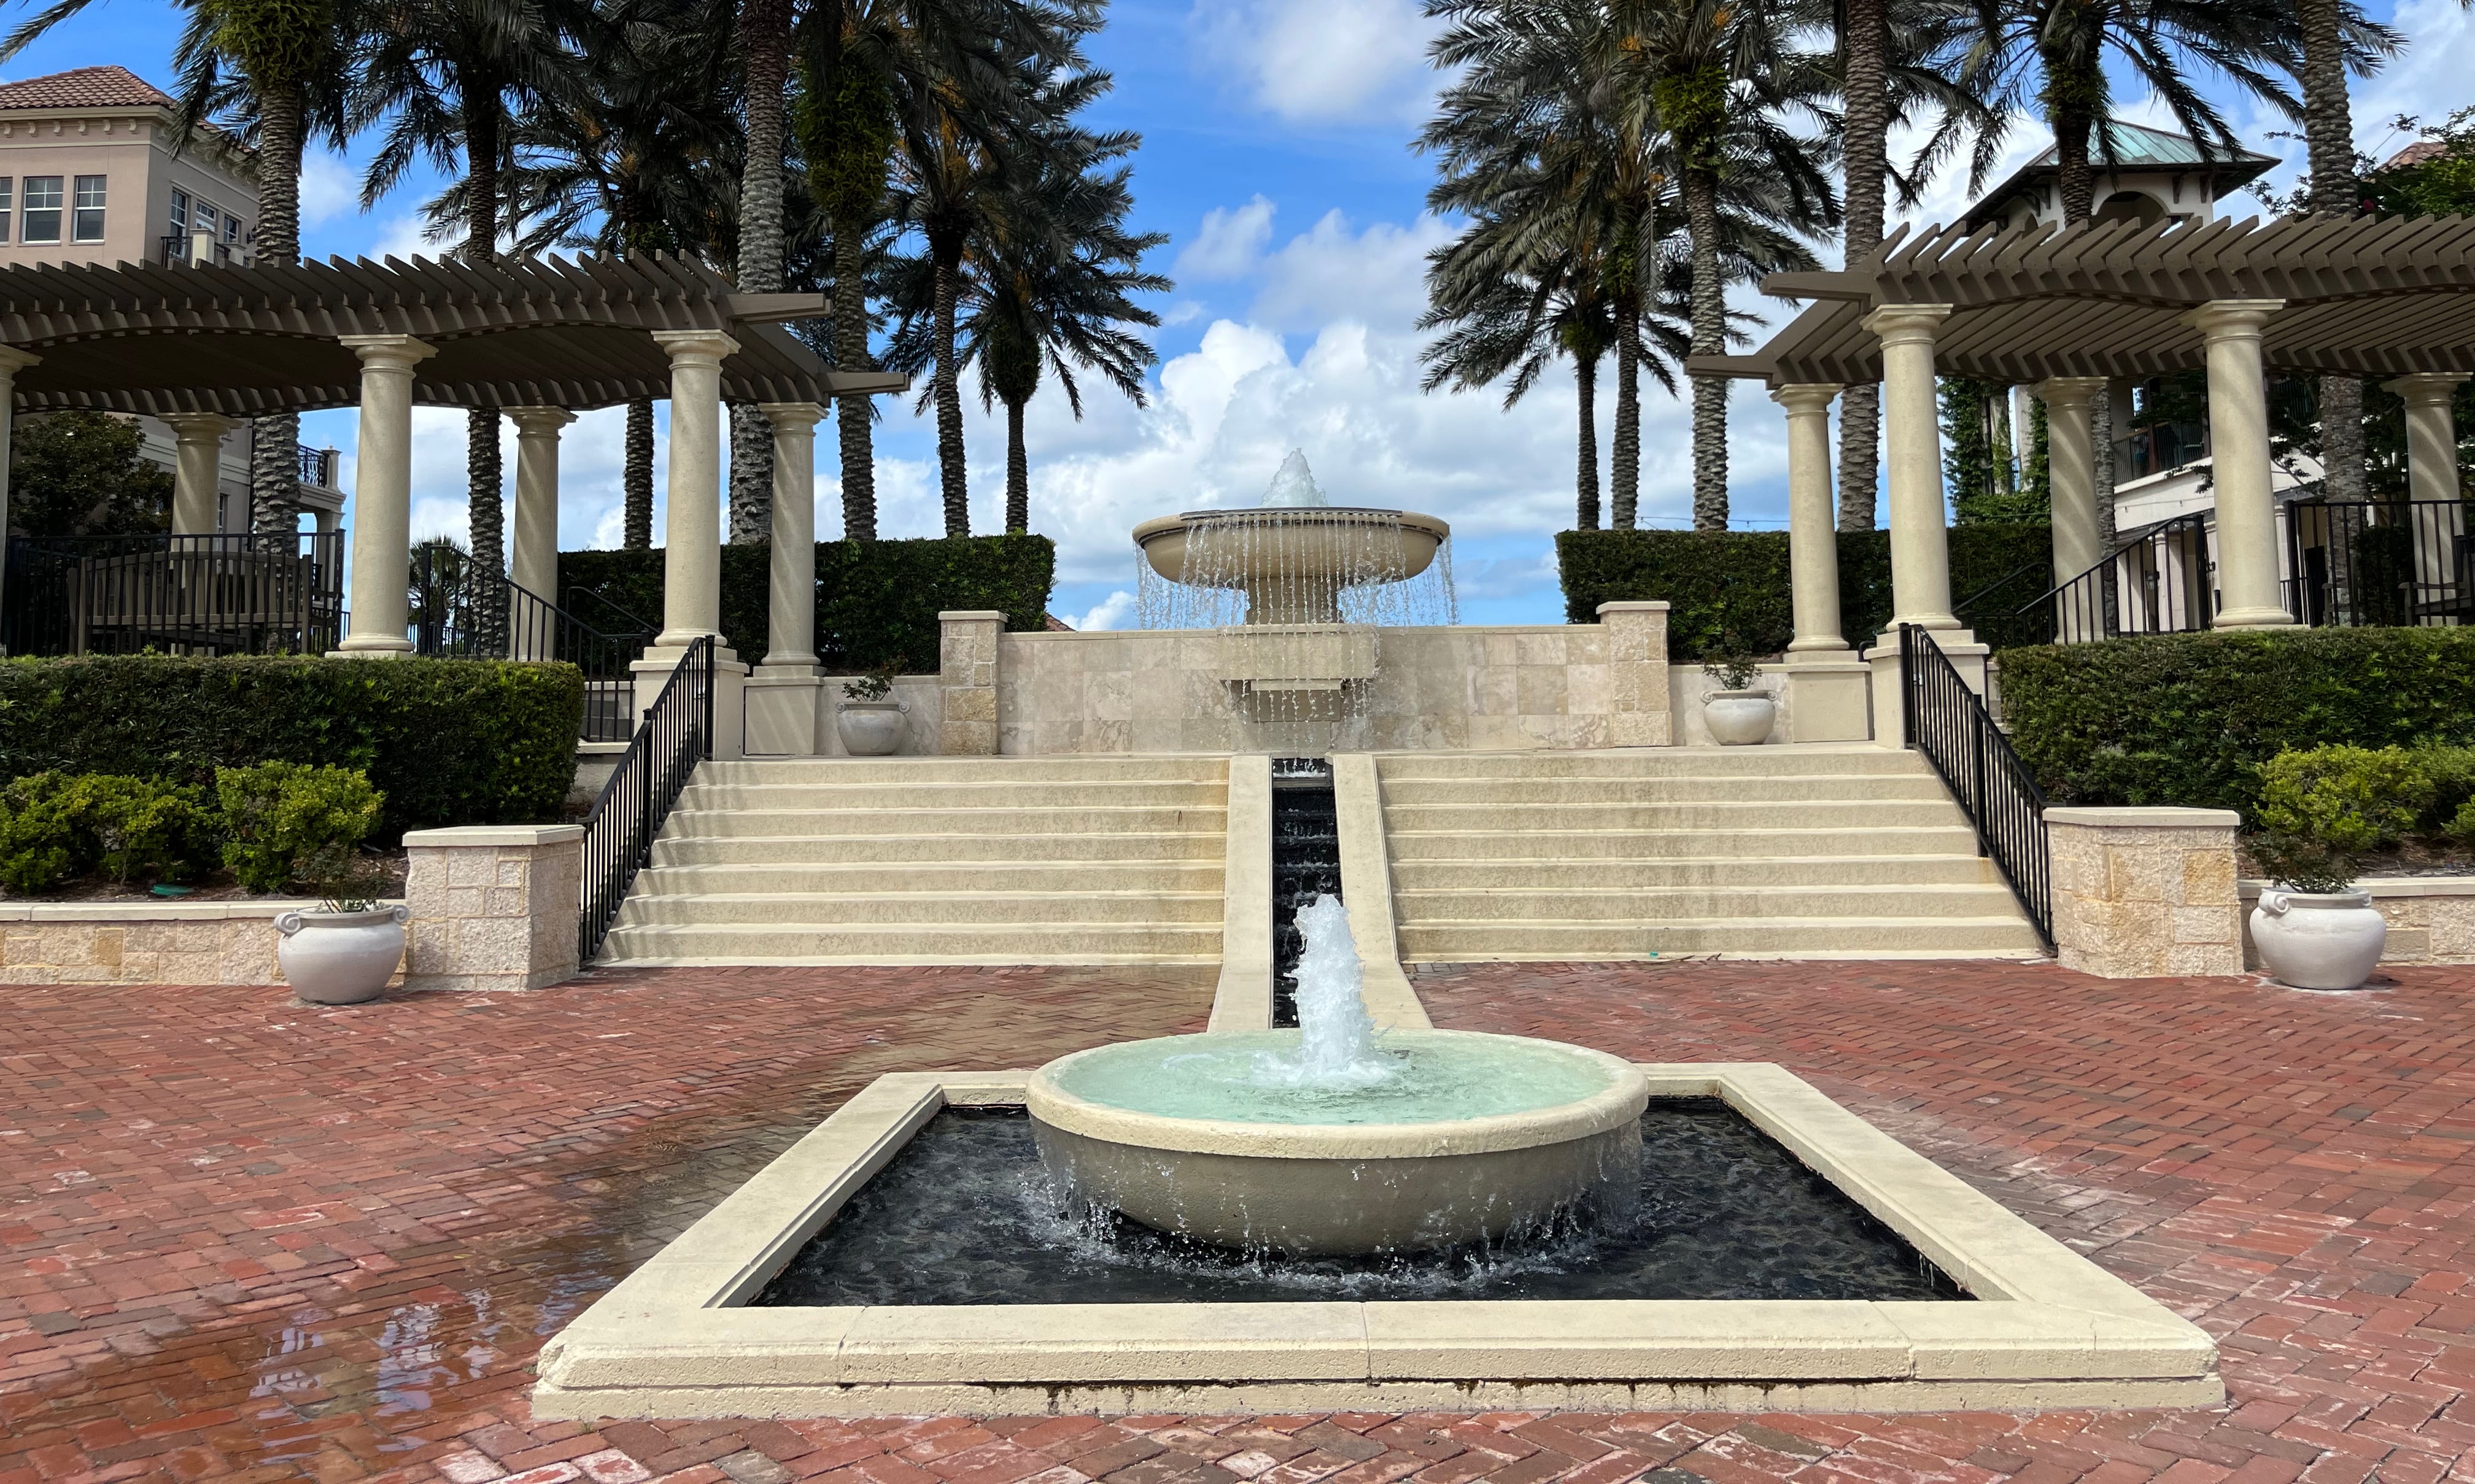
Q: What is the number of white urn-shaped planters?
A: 4